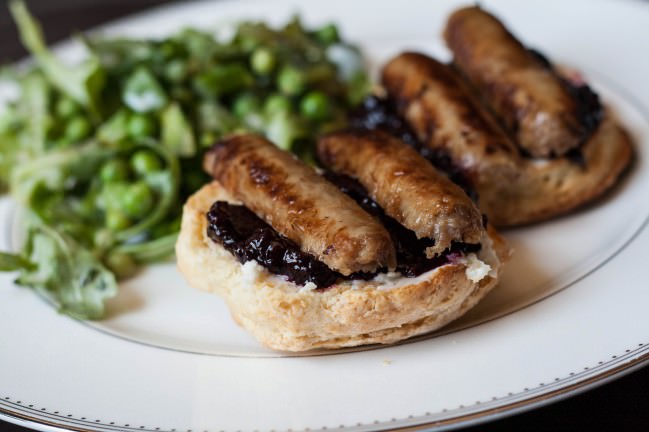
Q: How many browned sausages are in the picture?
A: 4